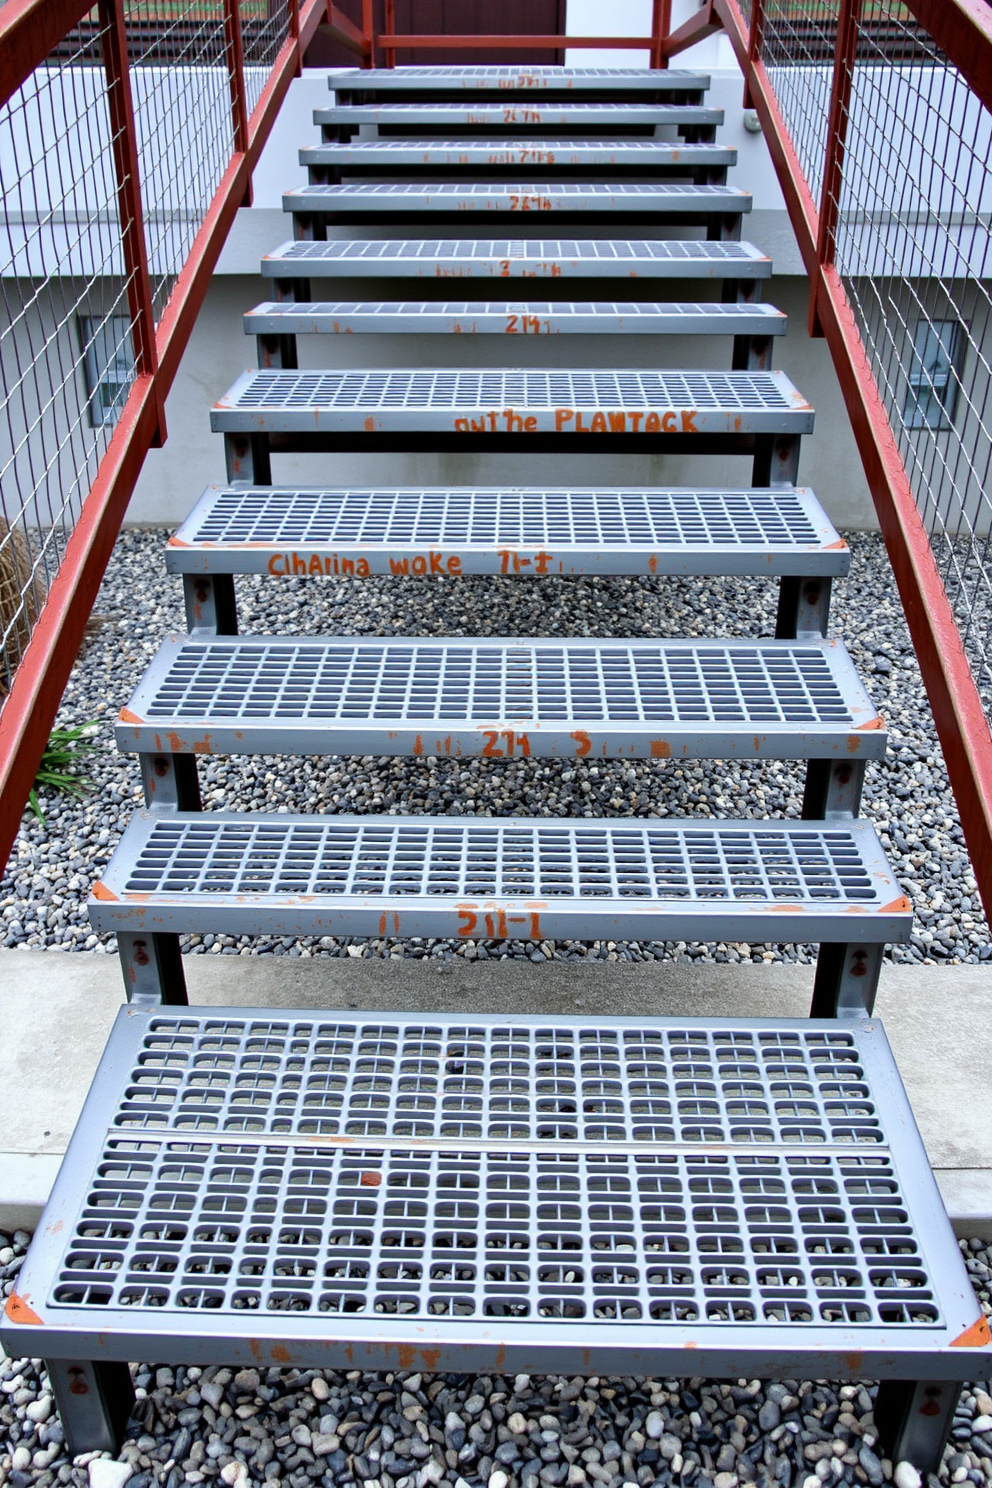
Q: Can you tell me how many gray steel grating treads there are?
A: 11